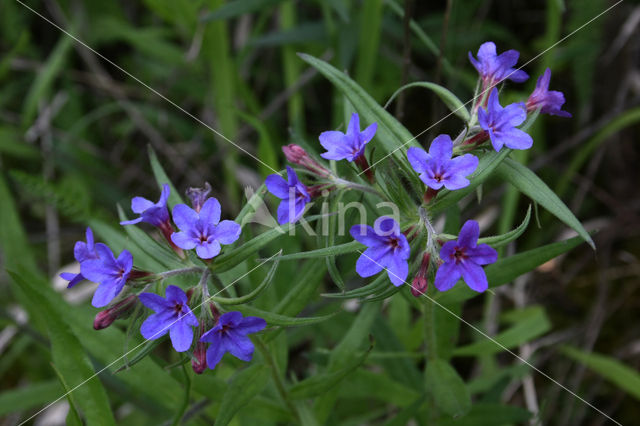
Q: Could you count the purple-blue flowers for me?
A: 14